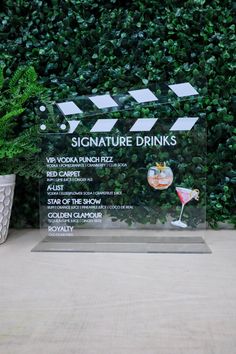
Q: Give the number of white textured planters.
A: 1